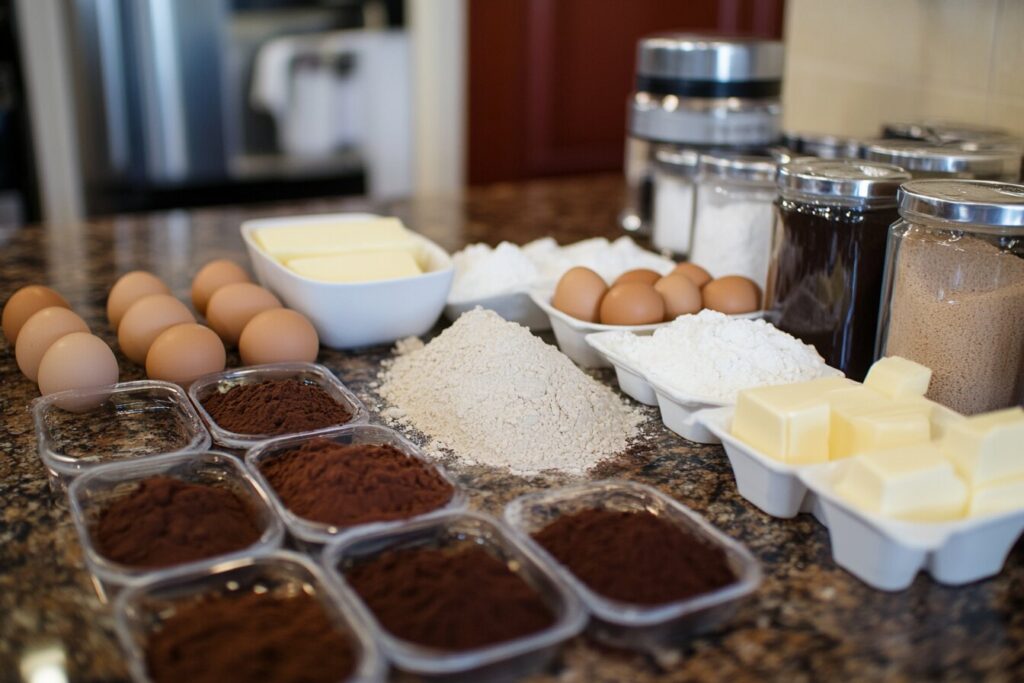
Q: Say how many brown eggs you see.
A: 15